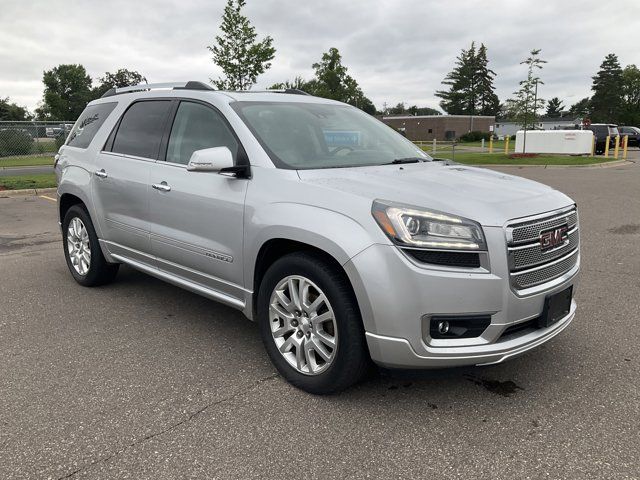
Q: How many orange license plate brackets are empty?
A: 0